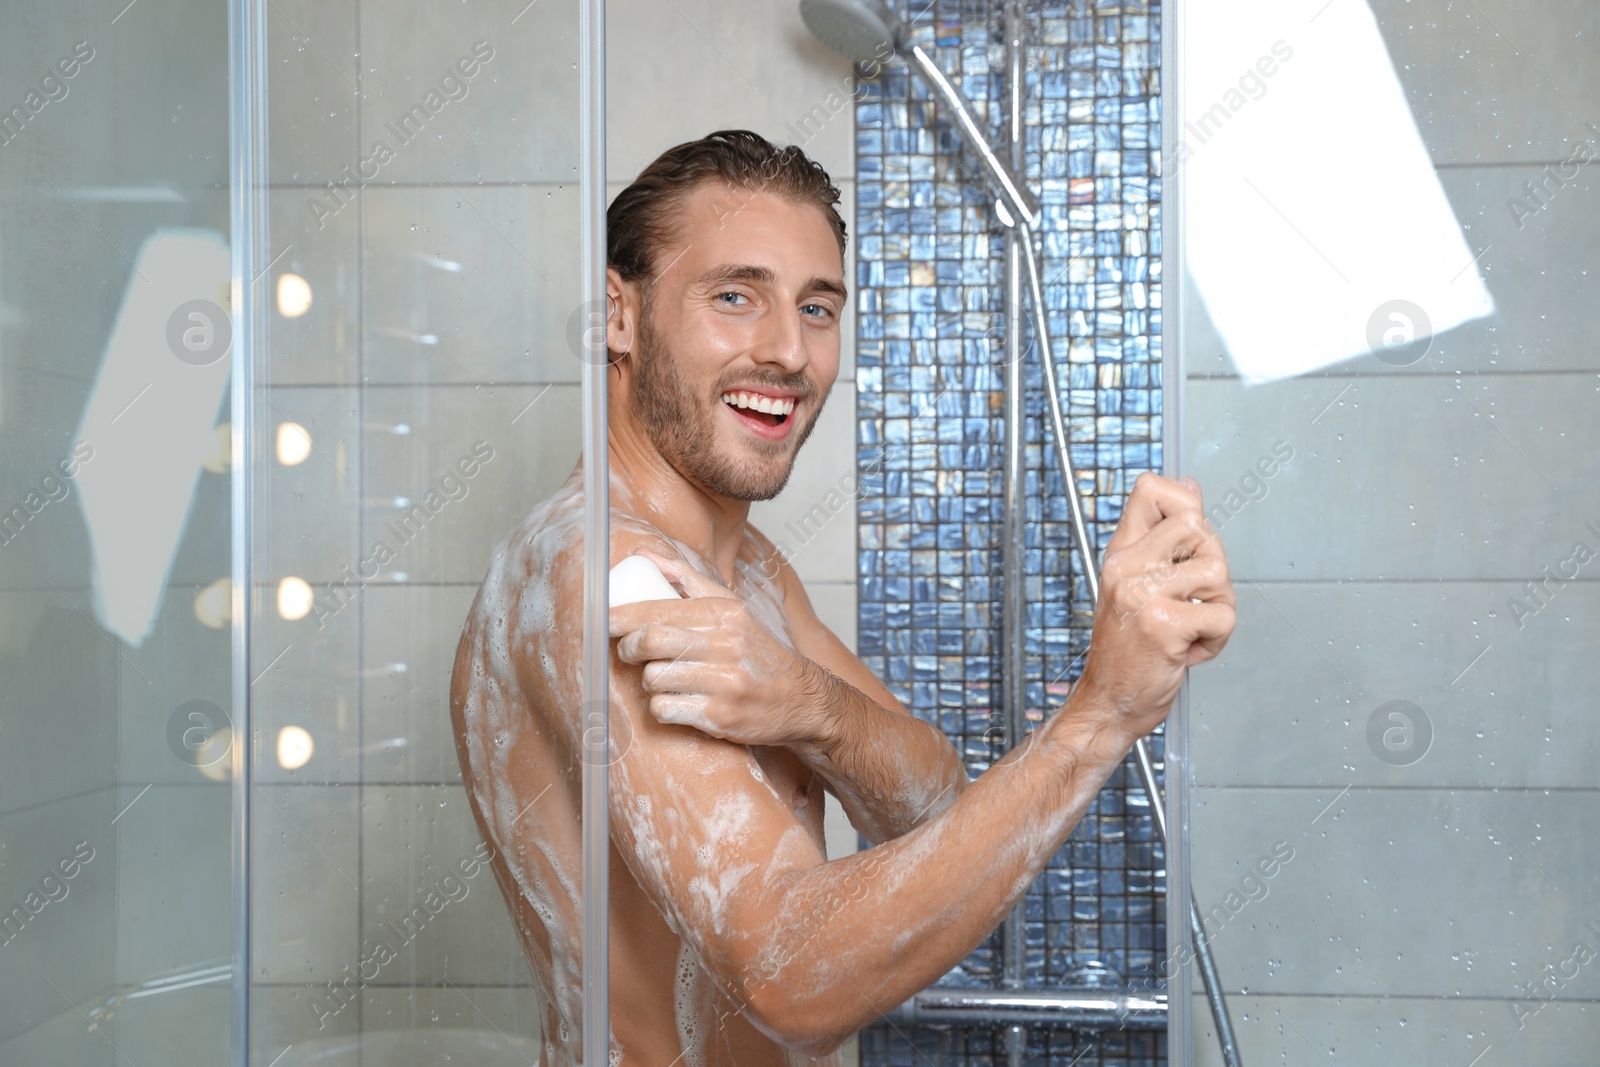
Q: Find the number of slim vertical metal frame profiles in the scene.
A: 3